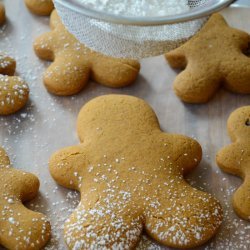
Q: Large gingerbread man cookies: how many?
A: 1